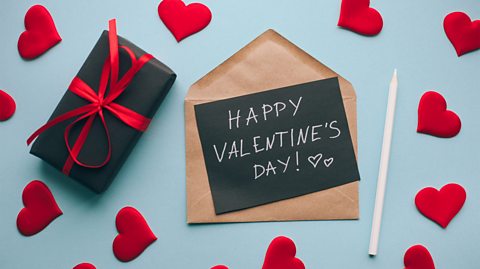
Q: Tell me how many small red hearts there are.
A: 13